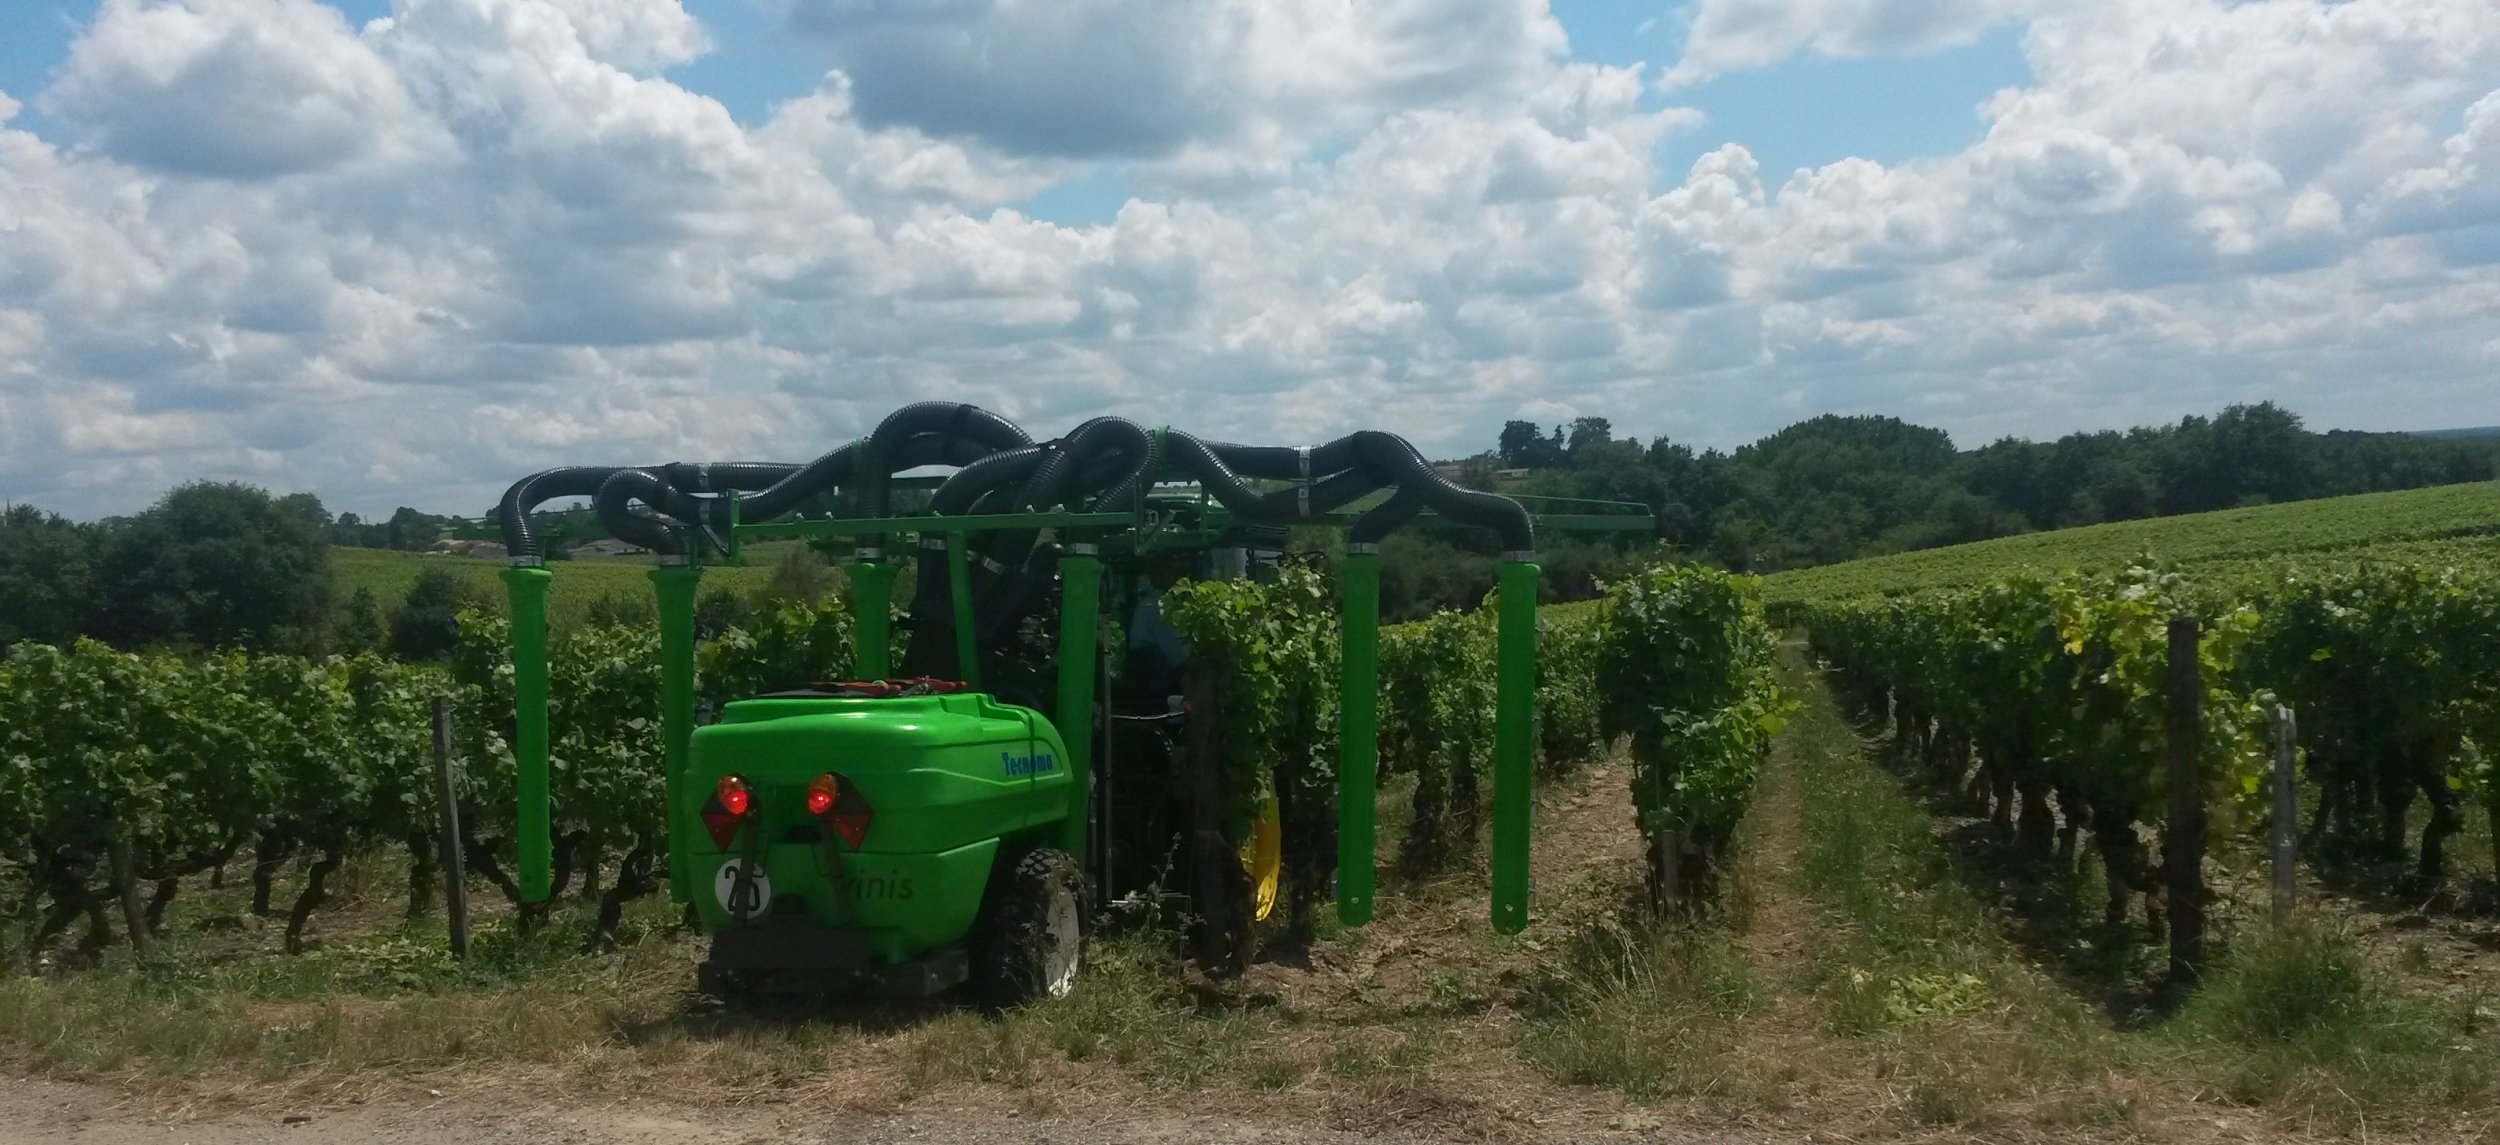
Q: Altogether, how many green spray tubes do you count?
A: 6